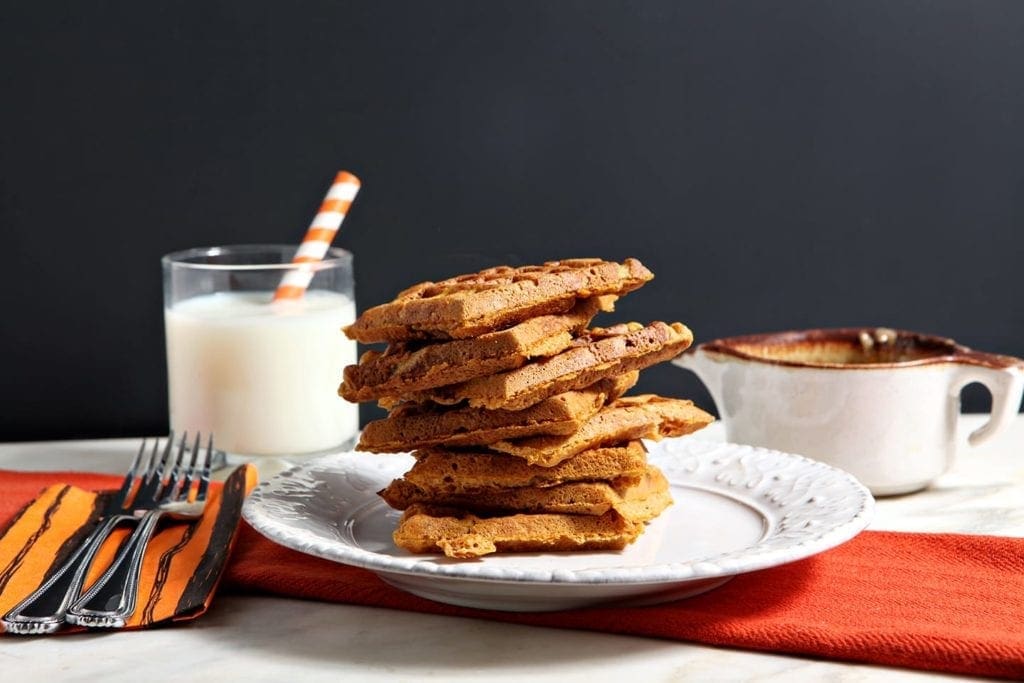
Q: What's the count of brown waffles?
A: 8